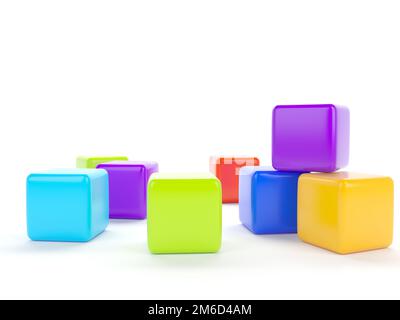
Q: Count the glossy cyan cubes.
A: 1